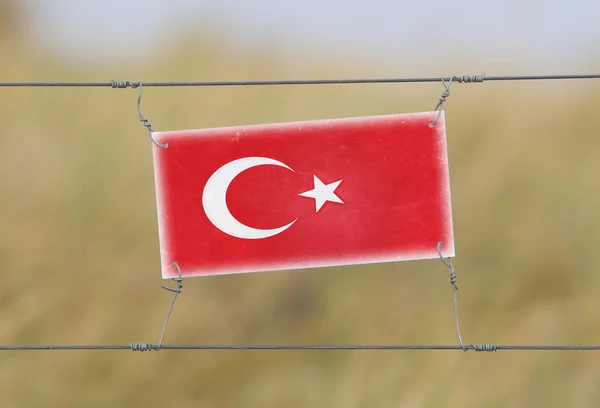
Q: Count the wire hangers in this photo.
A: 4